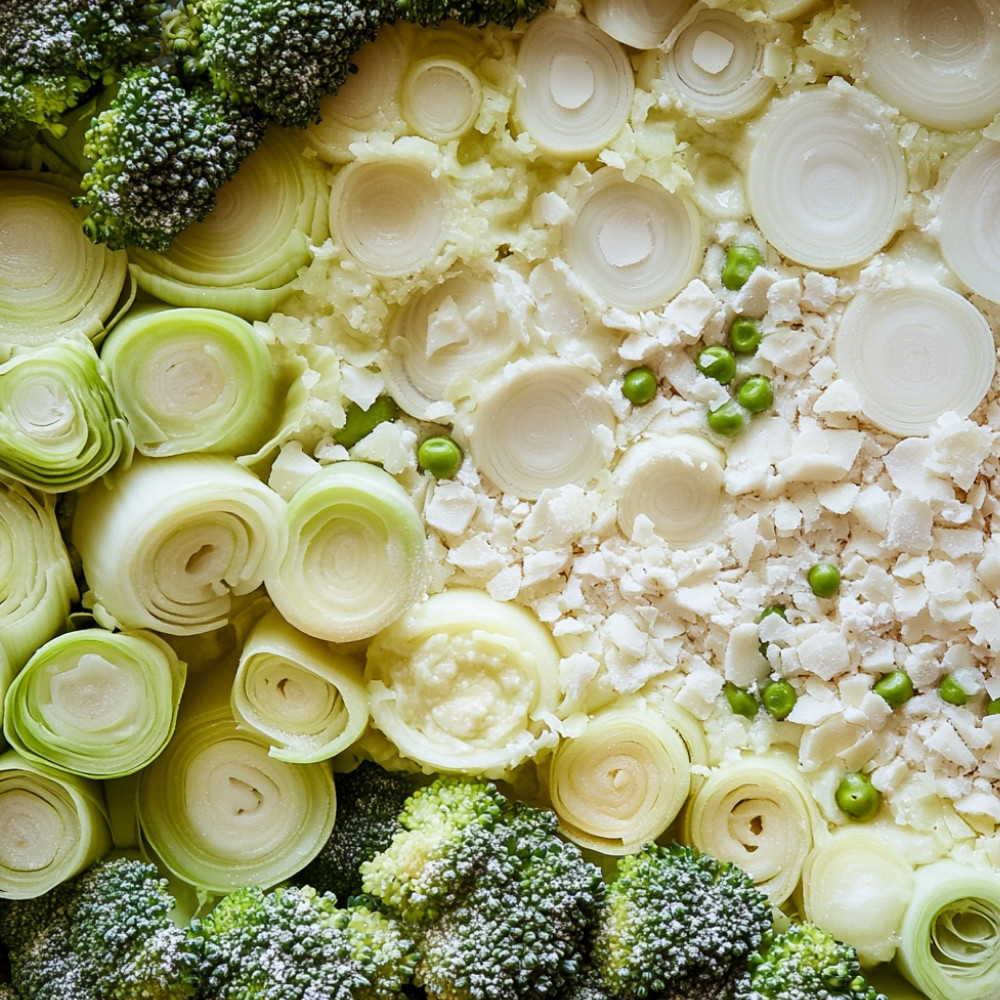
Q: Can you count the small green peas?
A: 15